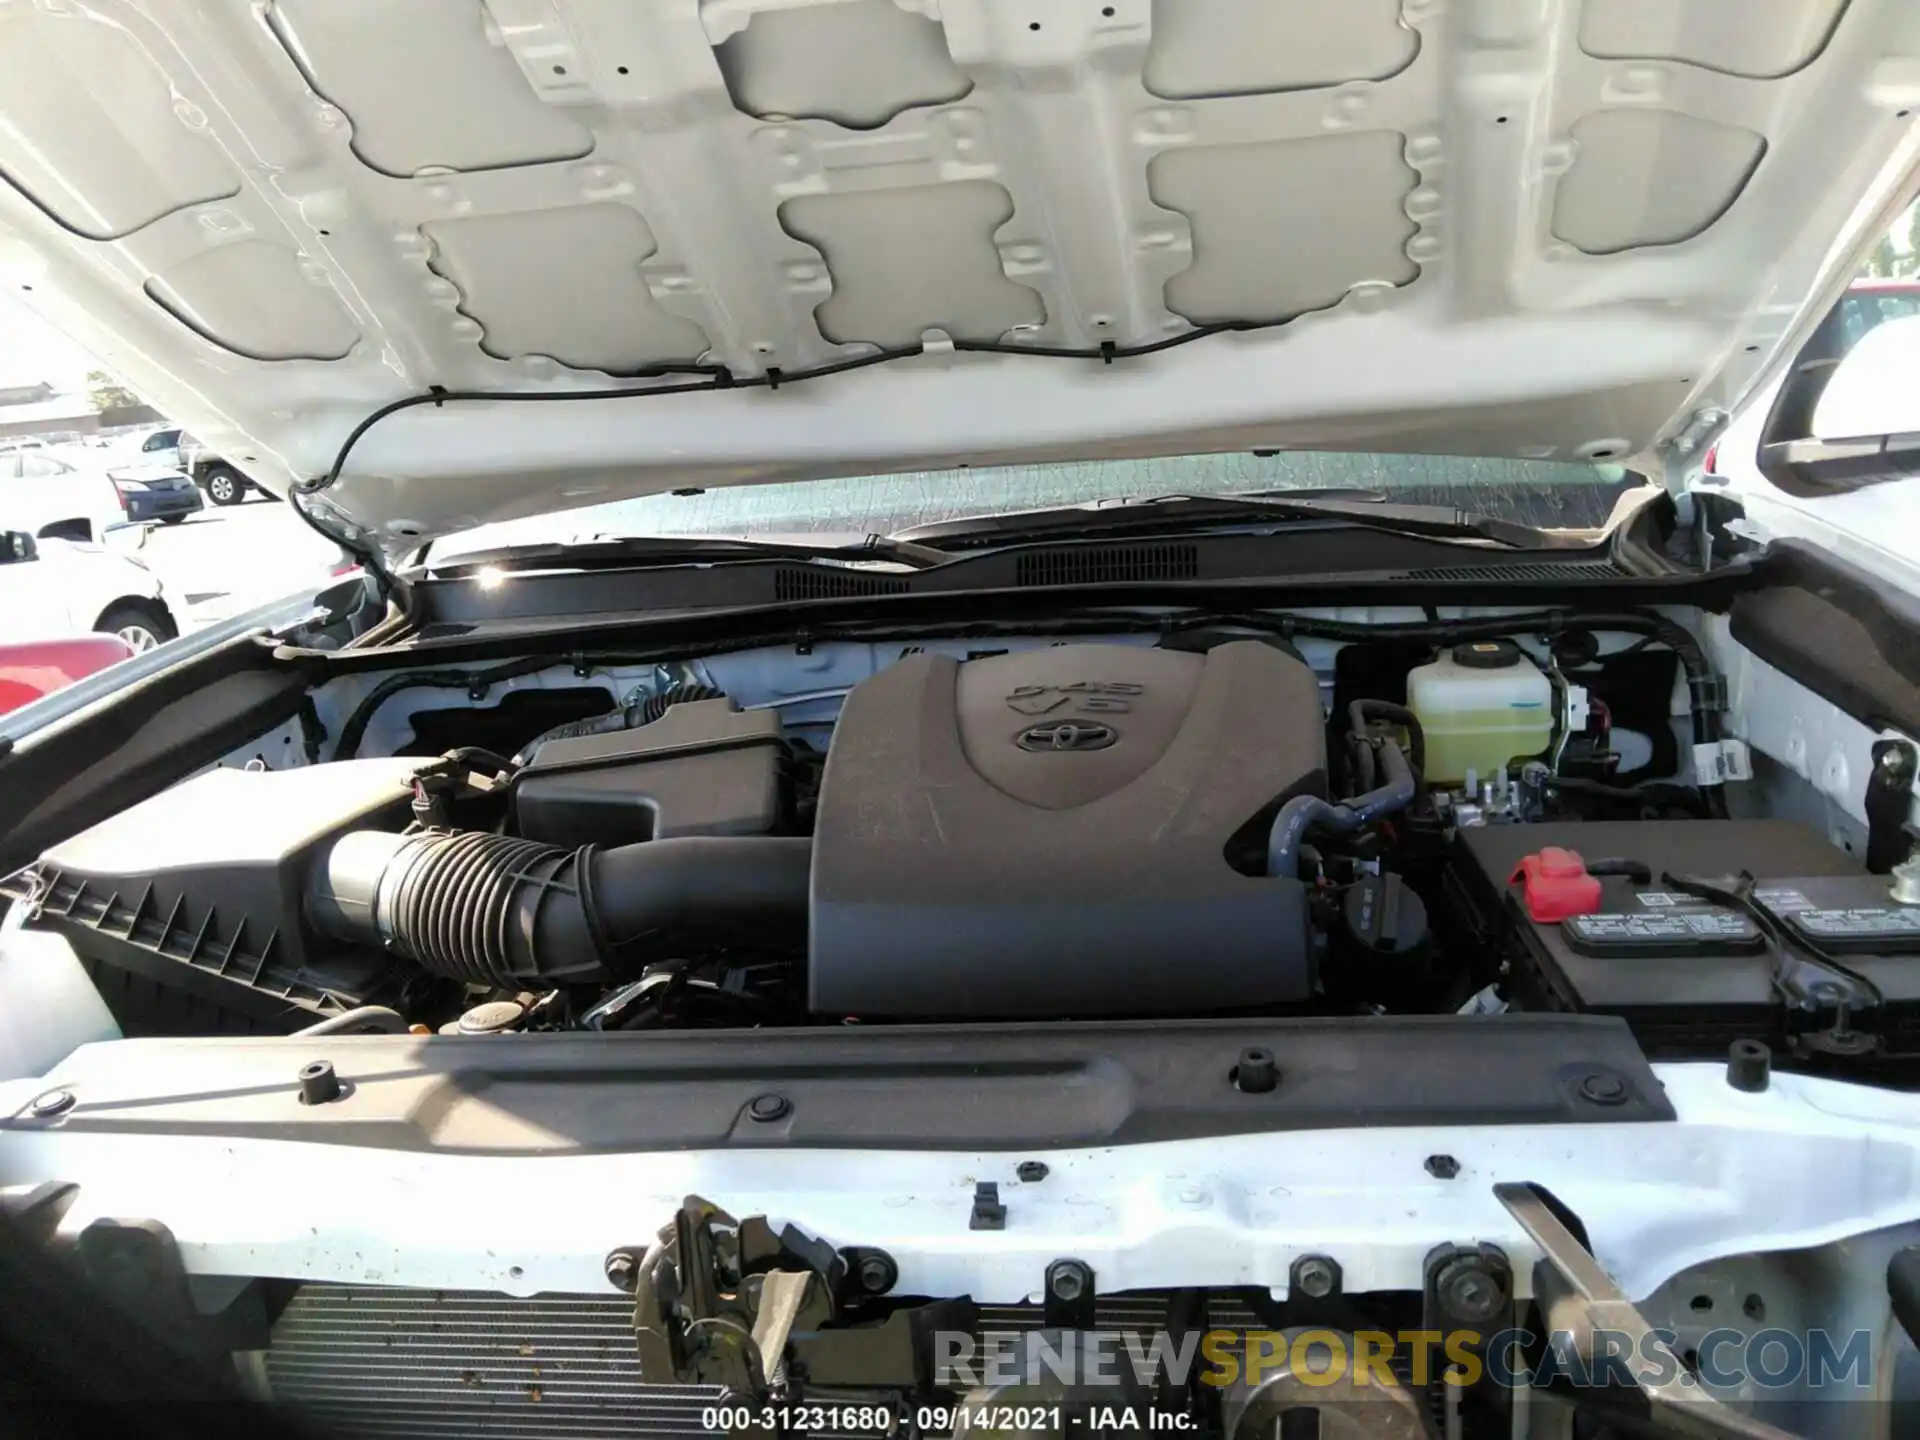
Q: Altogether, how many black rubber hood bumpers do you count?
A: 3